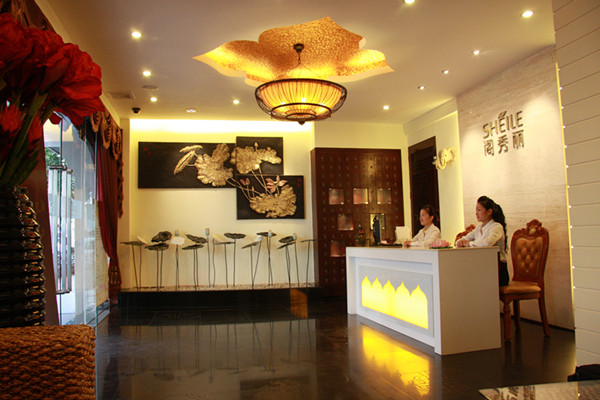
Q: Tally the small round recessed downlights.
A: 11